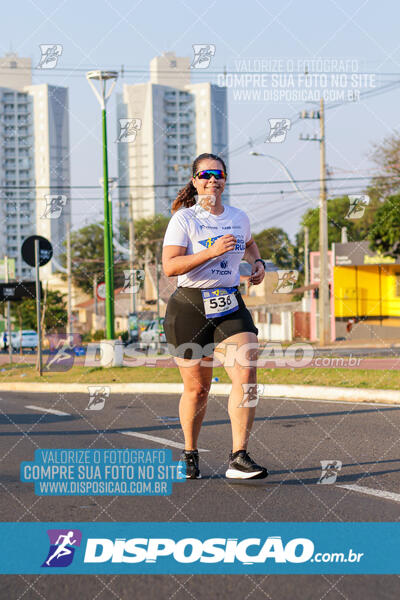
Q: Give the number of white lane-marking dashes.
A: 3